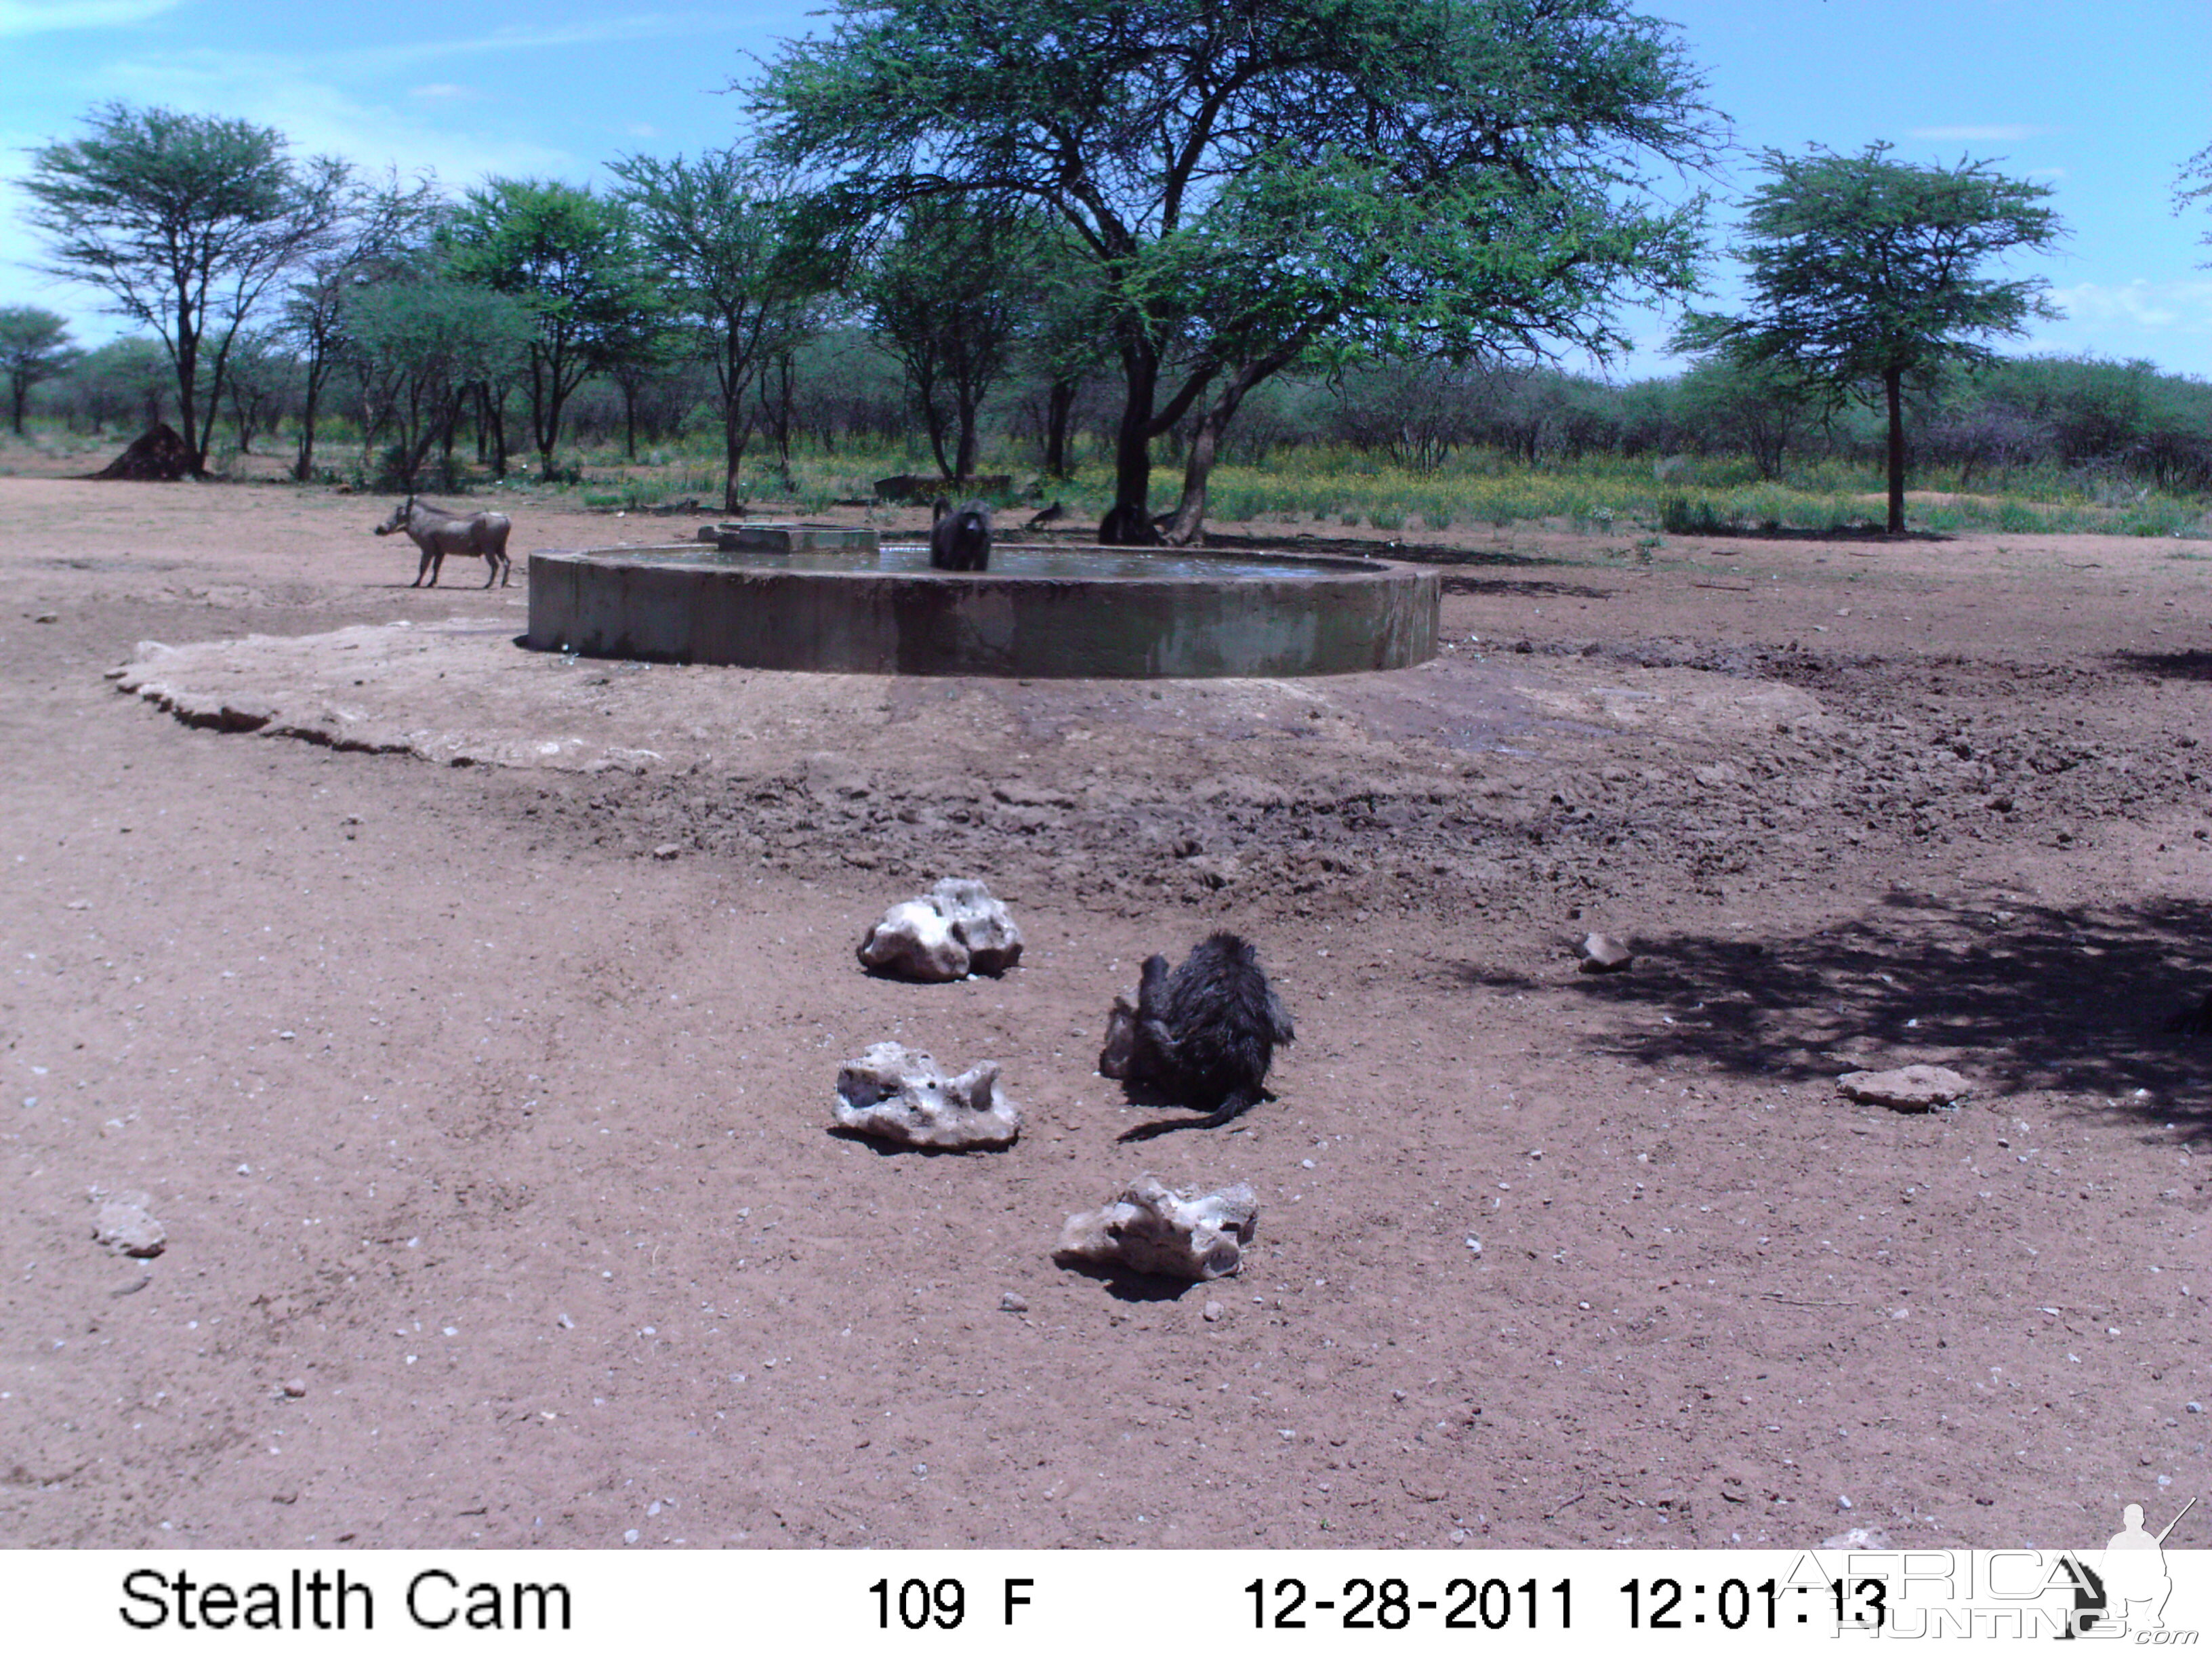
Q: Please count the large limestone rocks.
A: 3